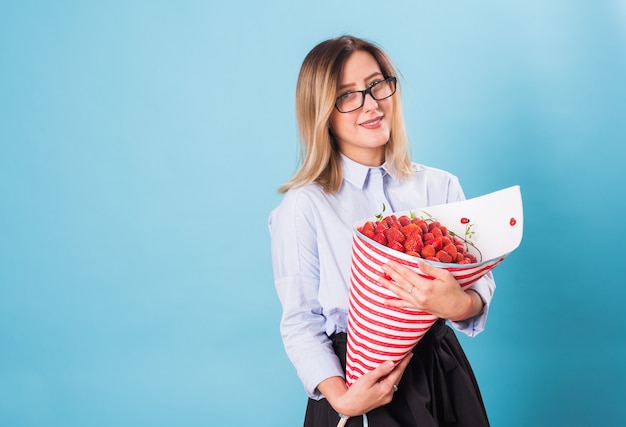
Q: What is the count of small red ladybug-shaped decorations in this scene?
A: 2